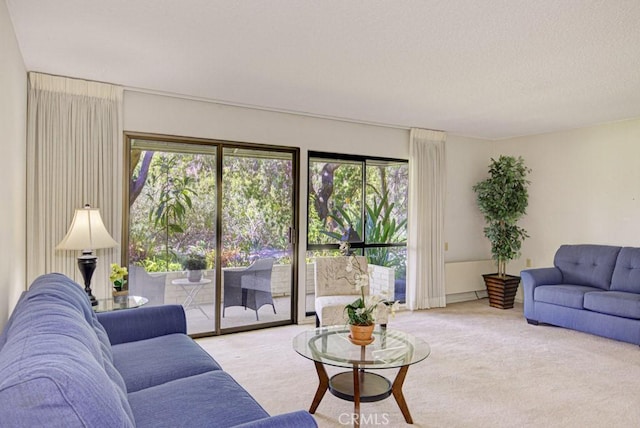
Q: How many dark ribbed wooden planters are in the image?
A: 1